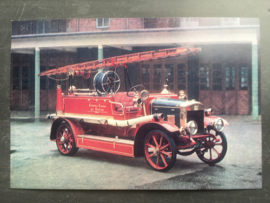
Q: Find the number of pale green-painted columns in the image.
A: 3